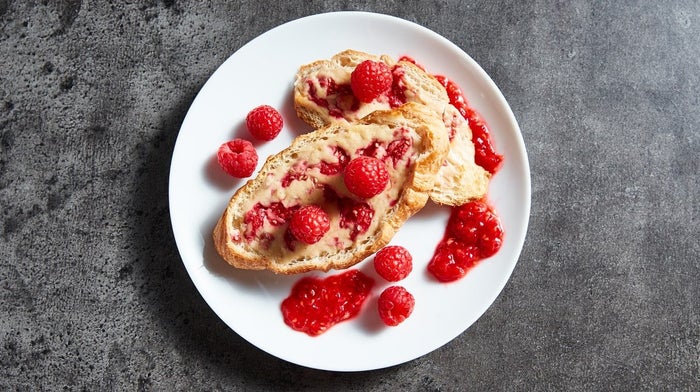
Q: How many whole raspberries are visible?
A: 7